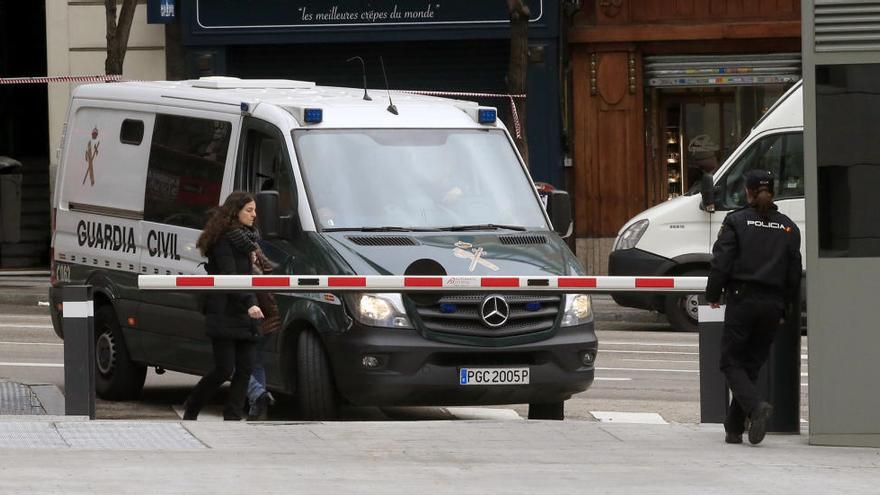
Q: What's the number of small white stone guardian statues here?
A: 0